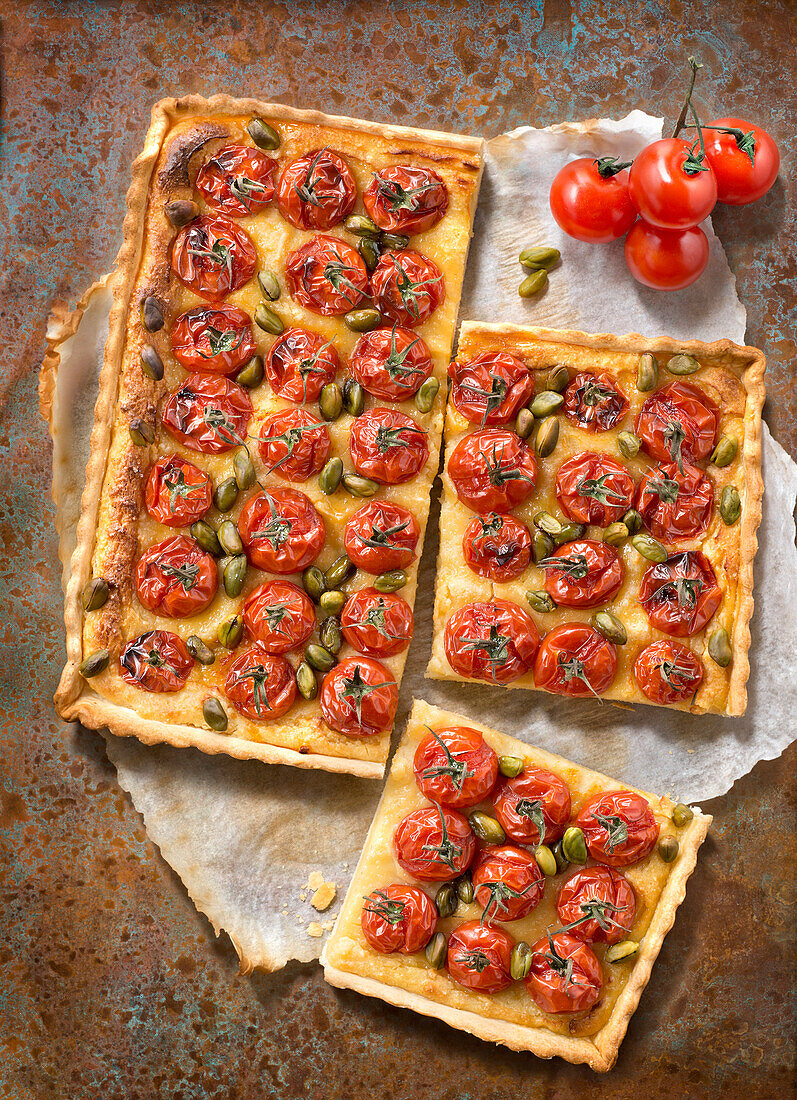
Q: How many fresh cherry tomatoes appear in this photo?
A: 4